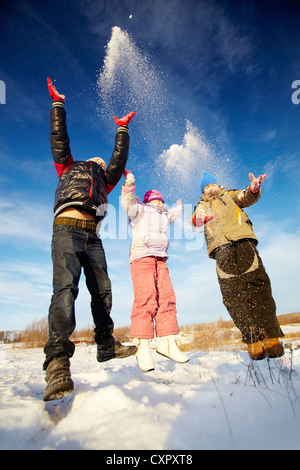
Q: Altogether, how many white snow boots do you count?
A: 2